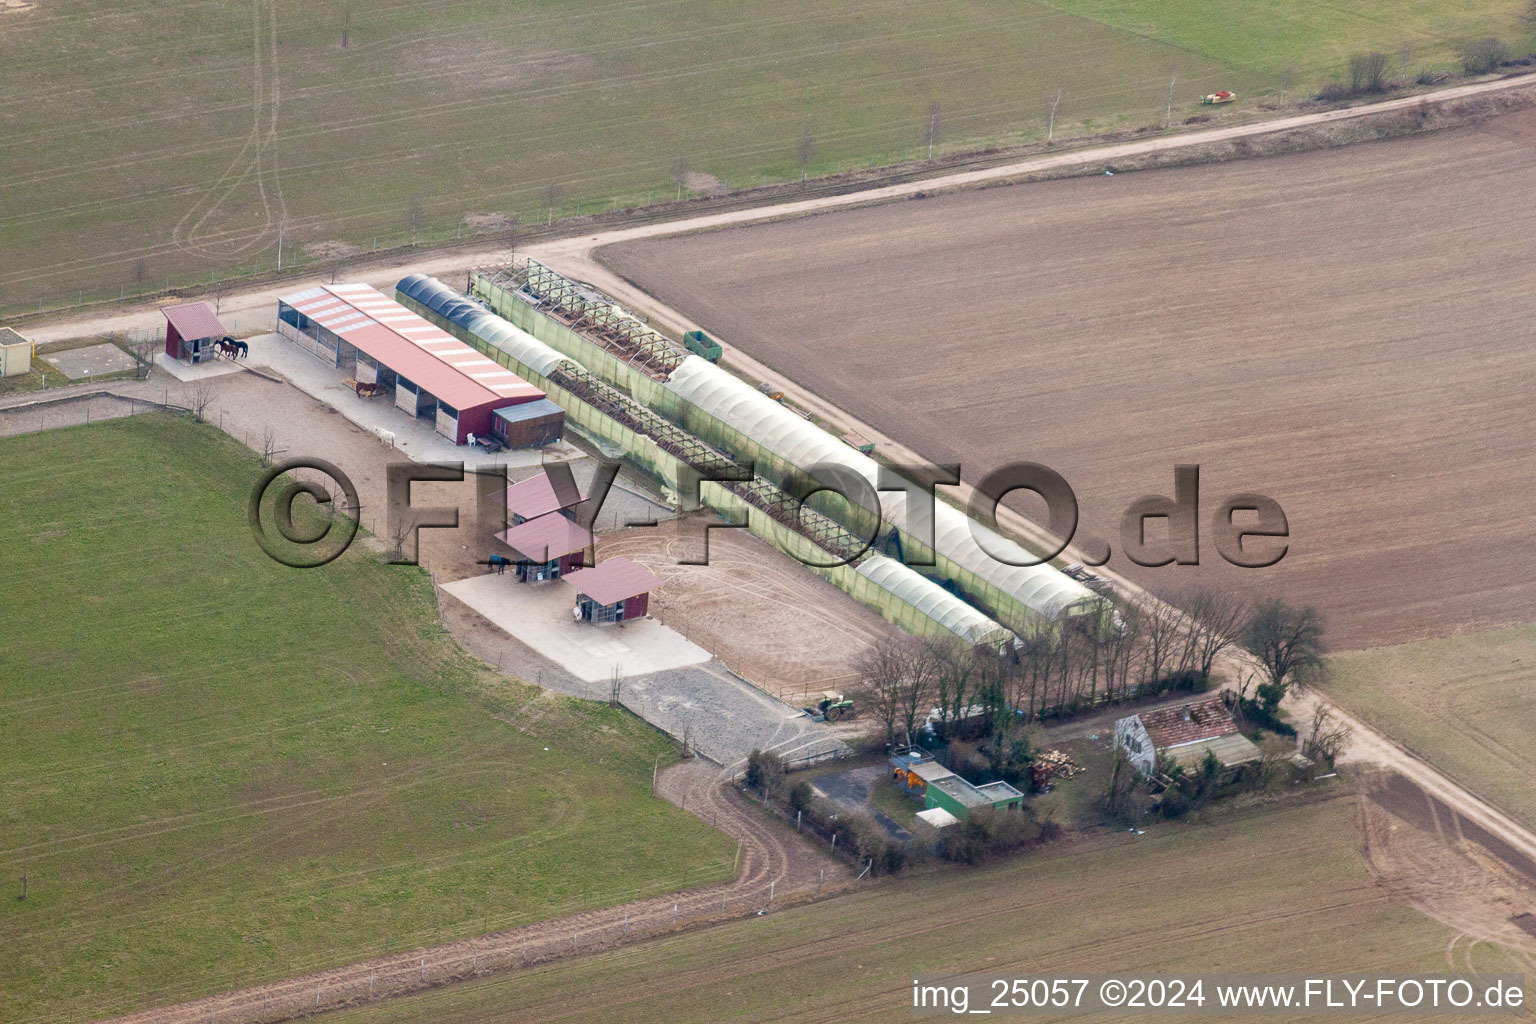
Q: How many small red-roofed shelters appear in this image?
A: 4